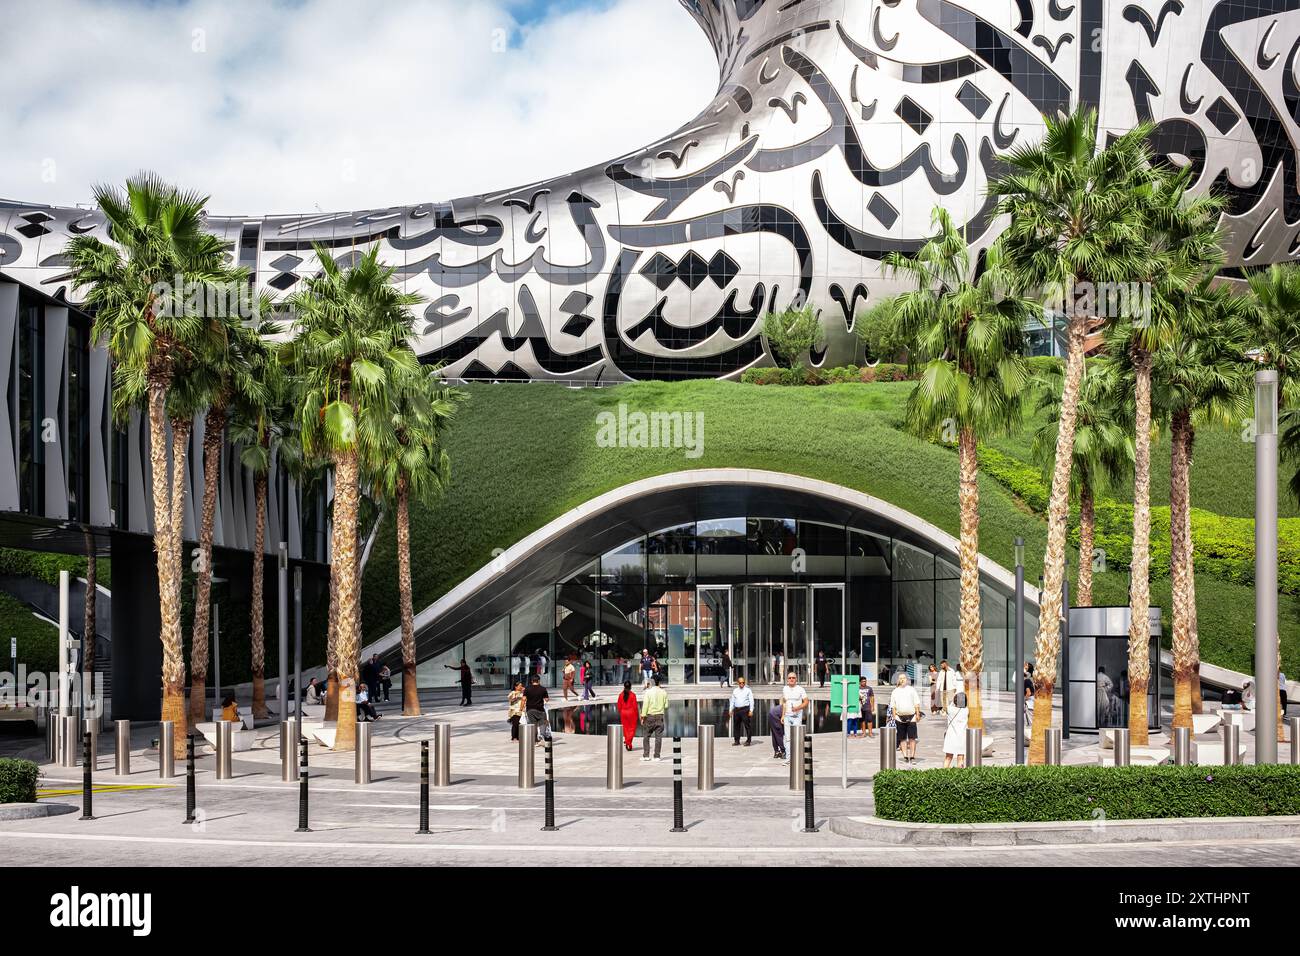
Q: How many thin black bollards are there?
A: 7